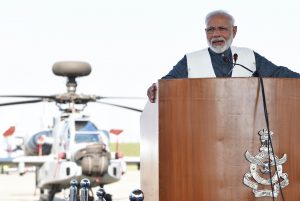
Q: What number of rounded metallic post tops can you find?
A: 4